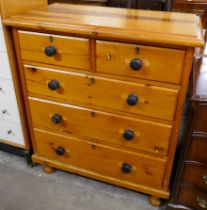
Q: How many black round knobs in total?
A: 8